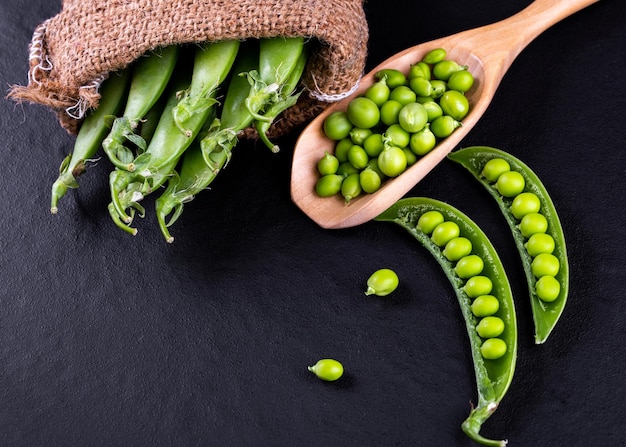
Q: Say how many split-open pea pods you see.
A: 2